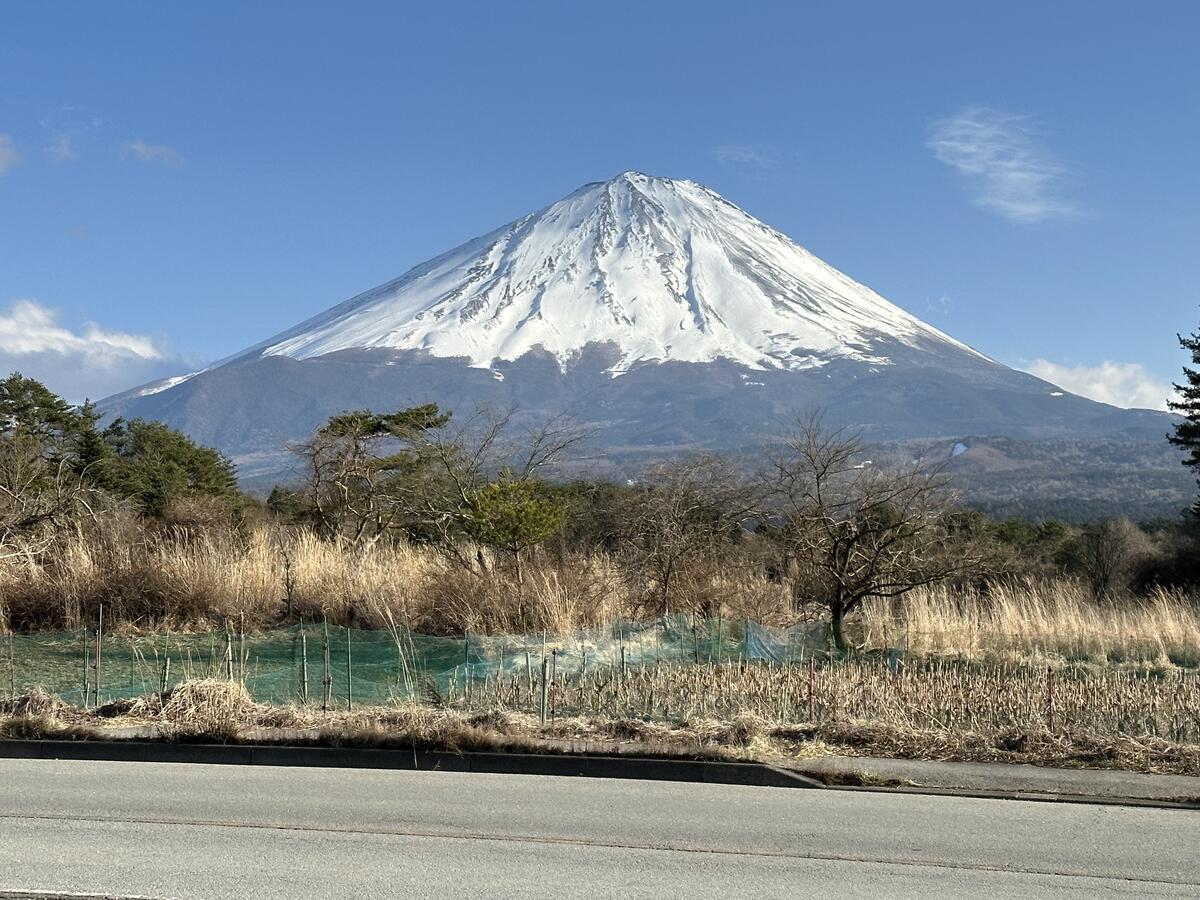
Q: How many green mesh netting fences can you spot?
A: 1